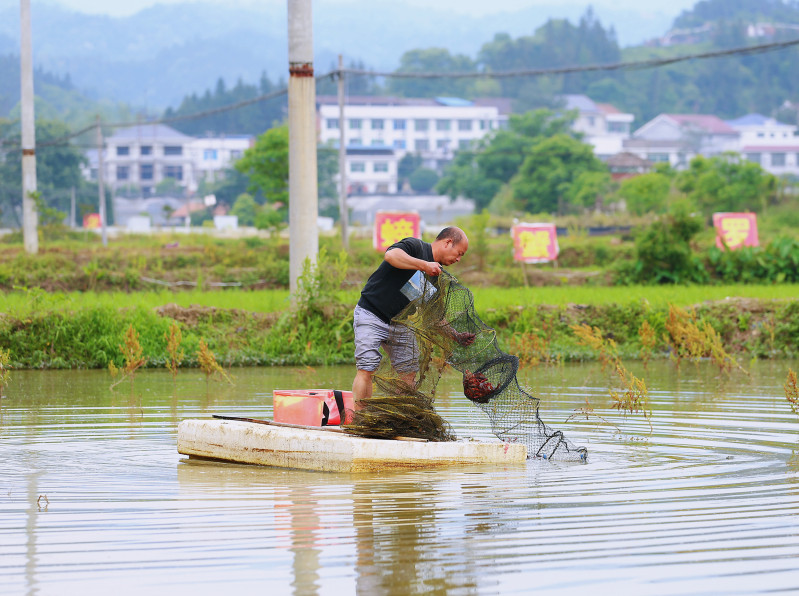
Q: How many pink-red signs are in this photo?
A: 4